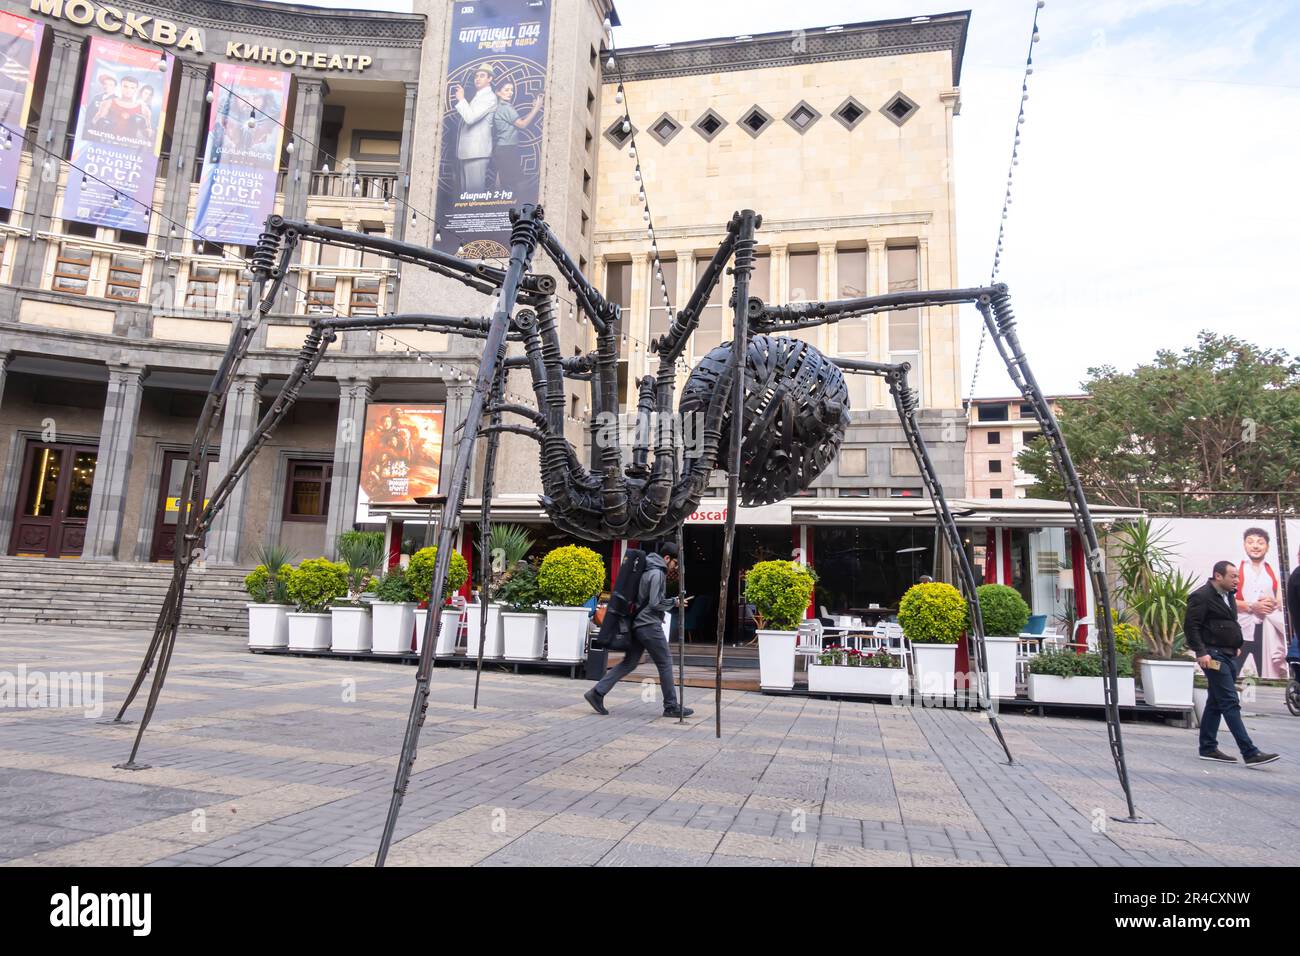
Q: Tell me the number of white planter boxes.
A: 14